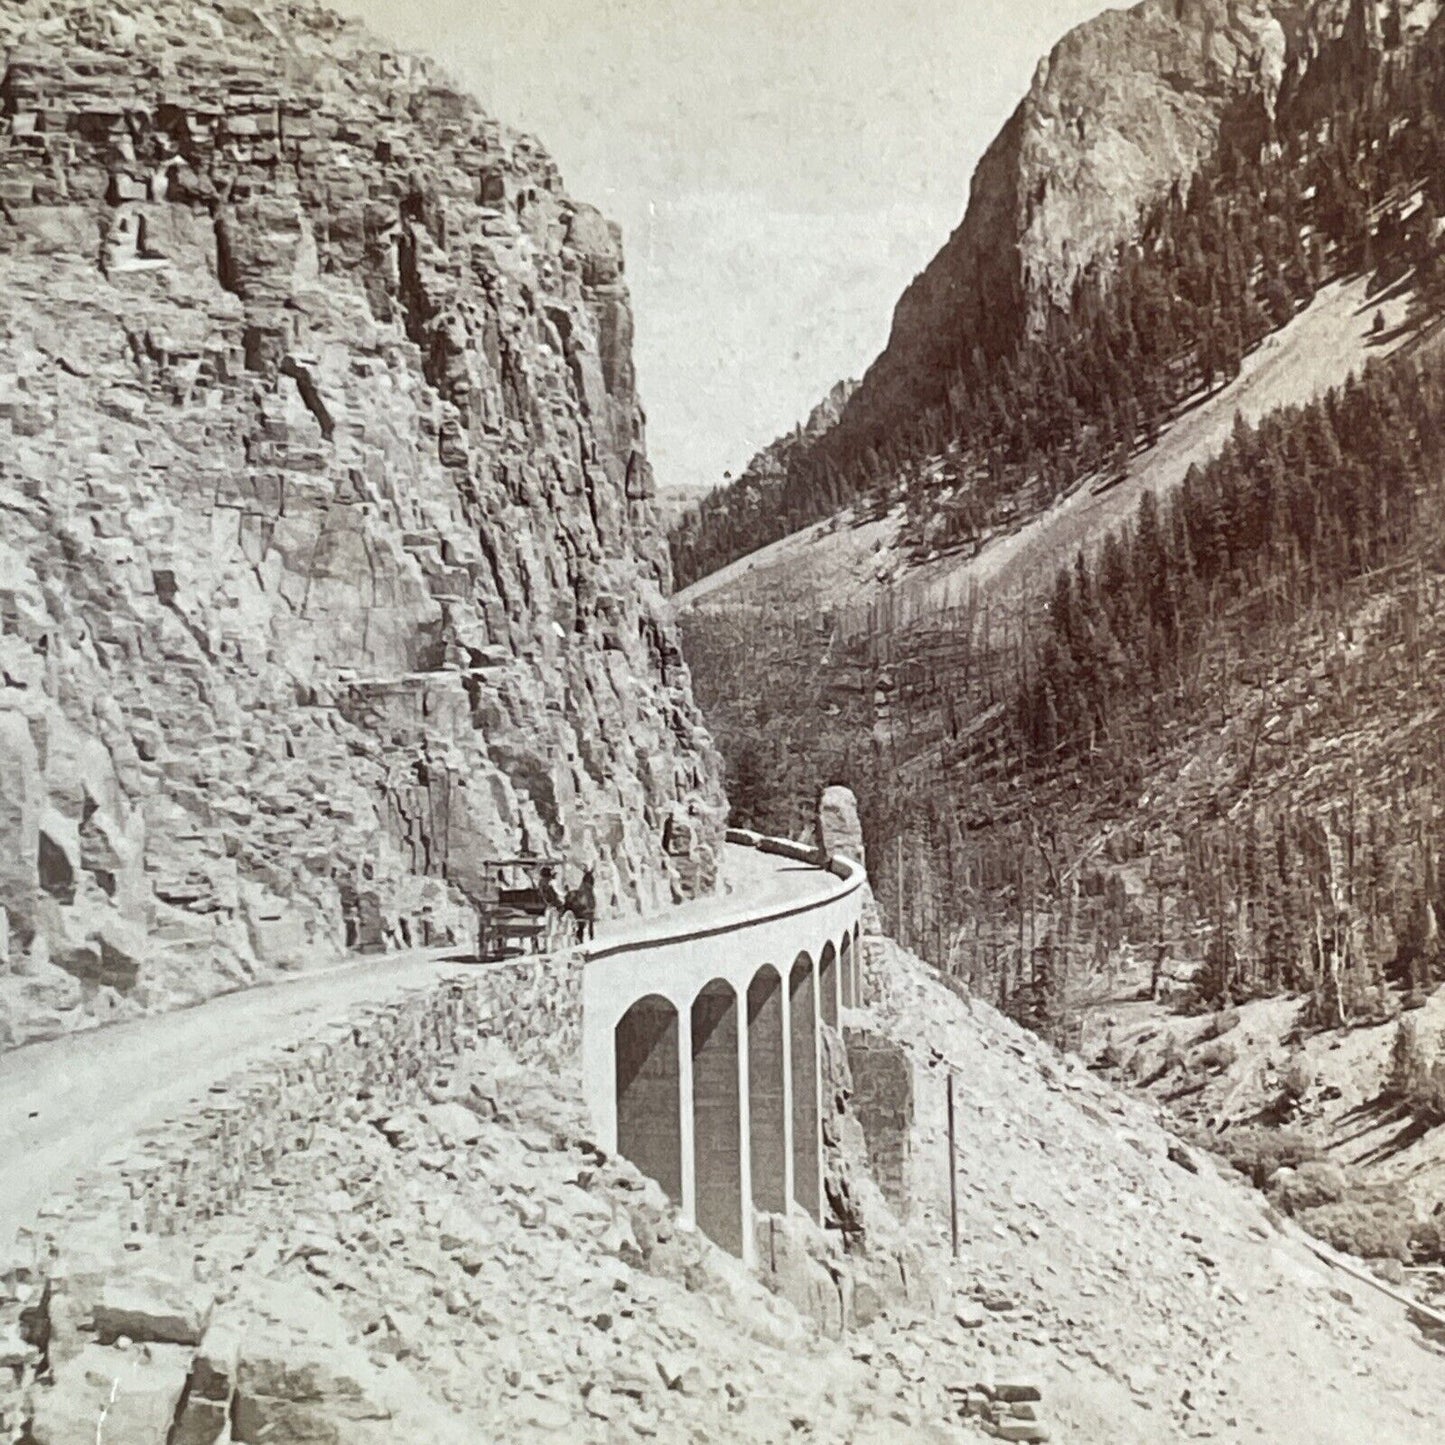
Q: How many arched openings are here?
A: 7